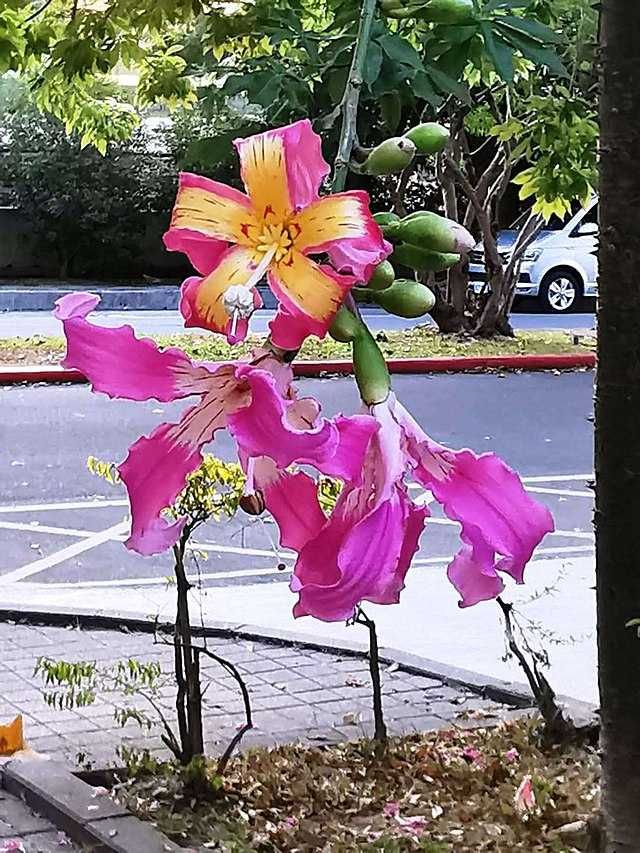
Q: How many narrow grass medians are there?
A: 1